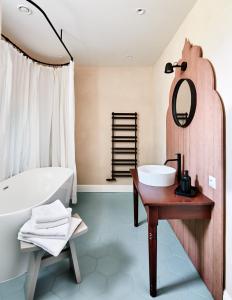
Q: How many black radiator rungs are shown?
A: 12